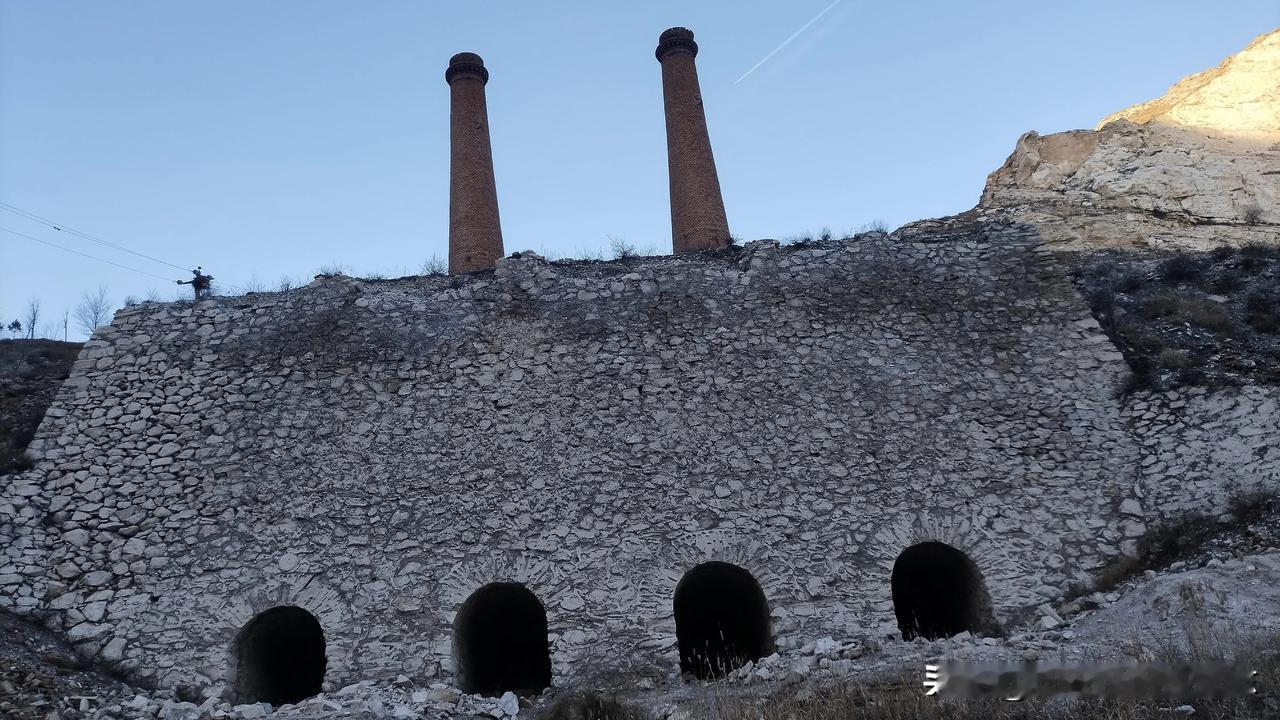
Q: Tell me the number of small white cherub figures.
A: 0